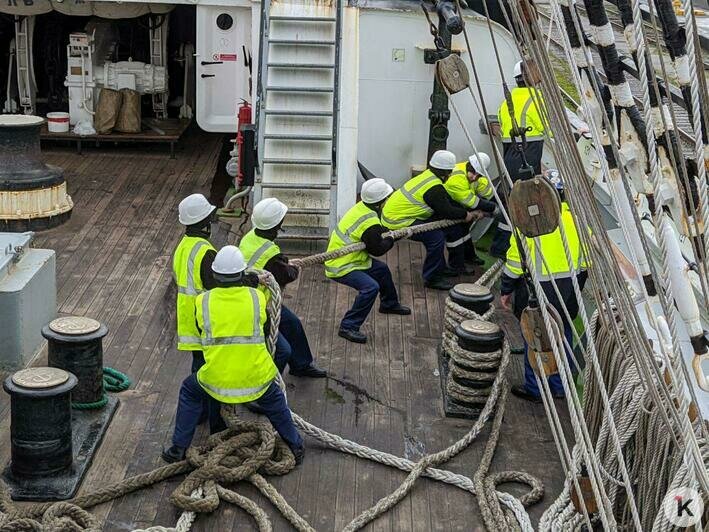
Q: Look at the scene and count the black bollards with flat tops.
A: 4